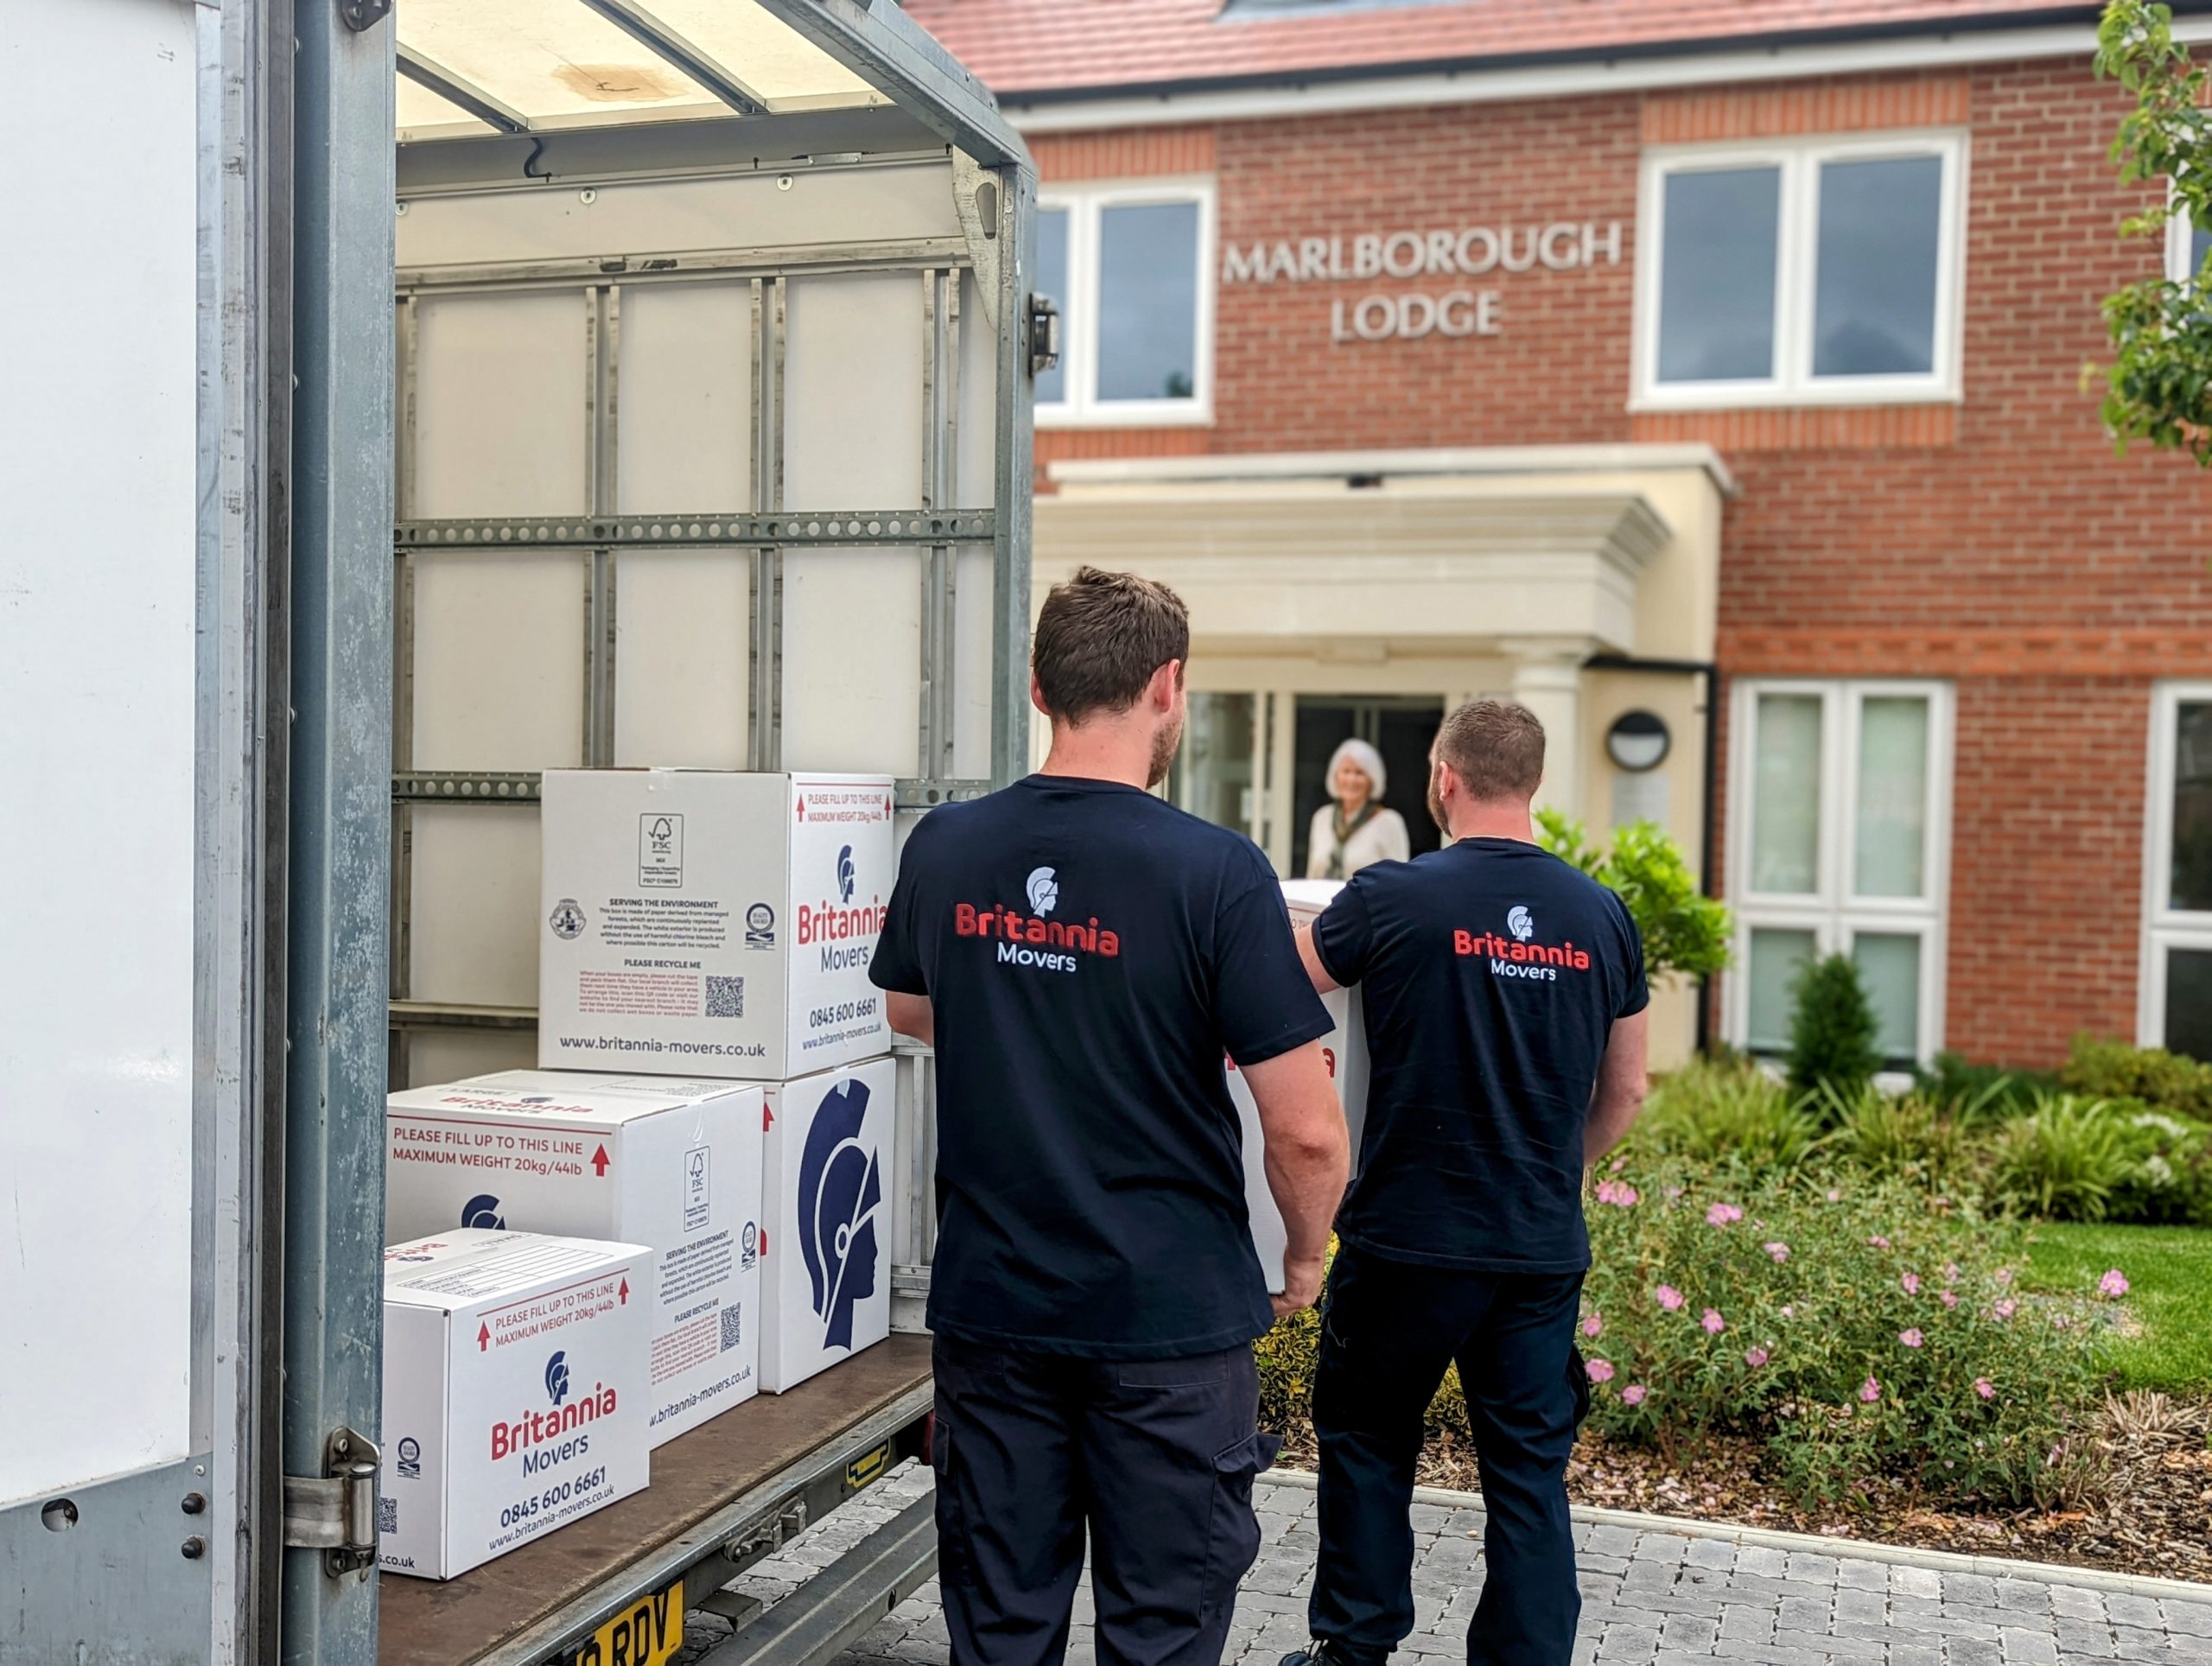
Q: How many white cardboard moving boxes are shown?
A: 5